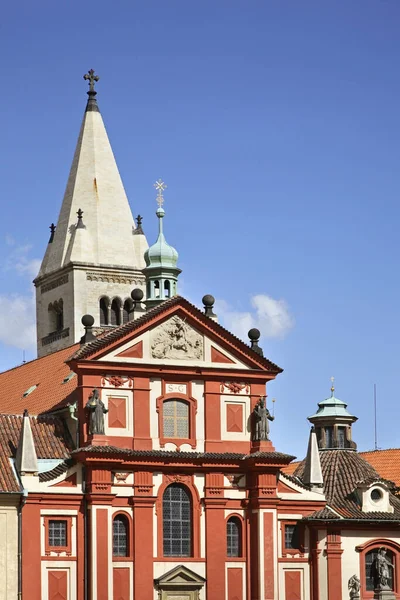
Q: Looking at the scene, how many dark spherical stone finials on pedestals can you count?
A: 4